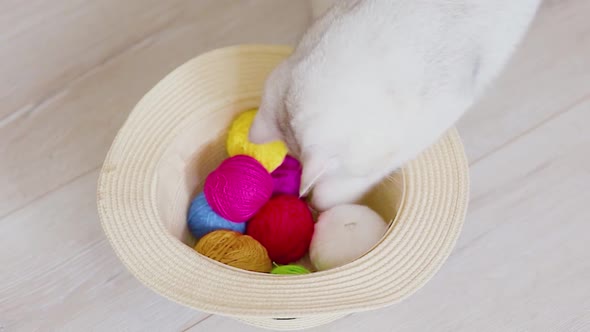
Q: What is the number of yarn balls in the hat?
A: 8